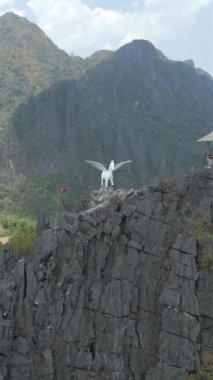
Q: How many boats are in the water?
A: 0